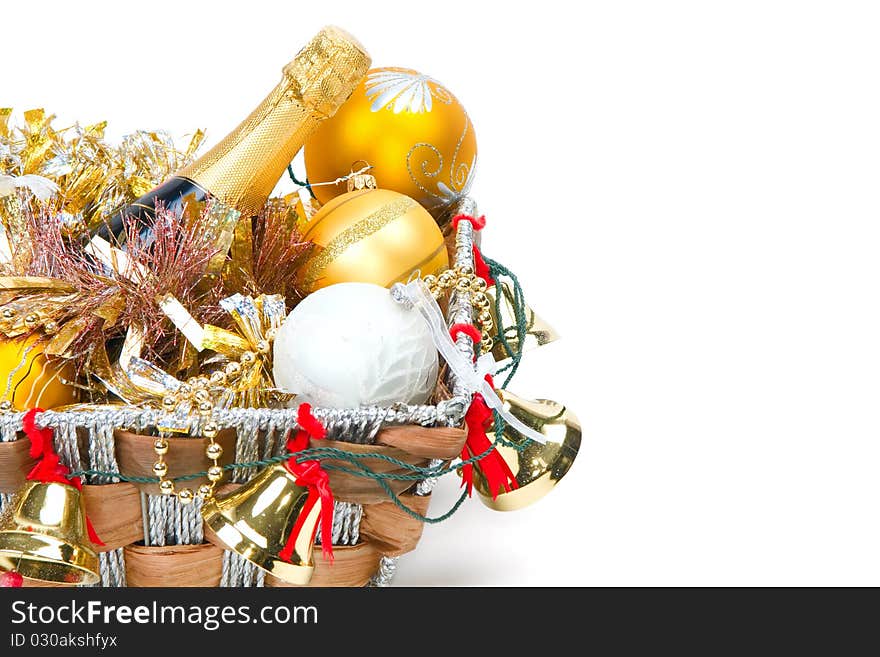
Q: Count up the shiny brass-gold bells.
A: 4